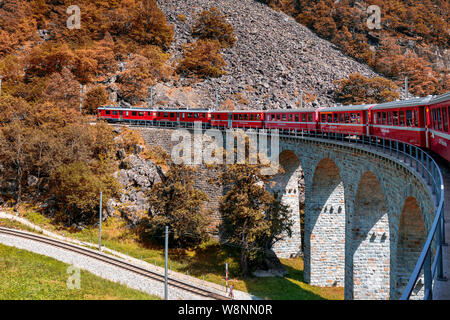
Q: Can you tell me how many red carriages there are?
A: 7